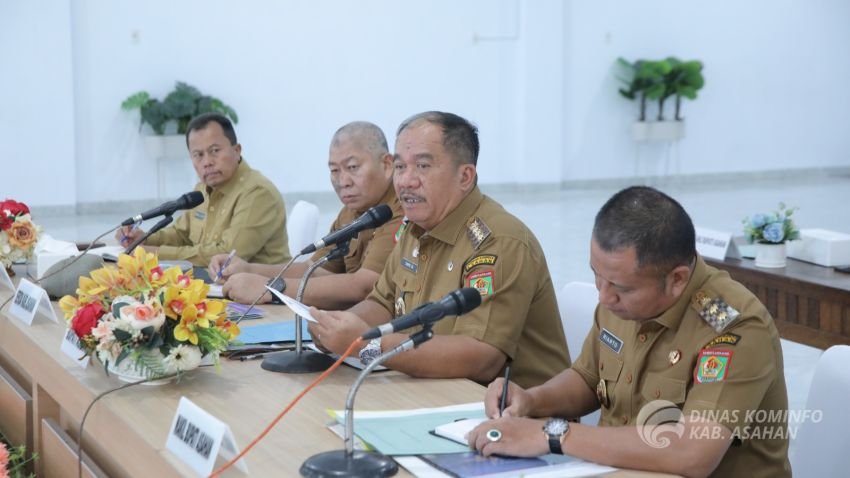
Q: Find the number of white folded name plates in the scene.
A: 5